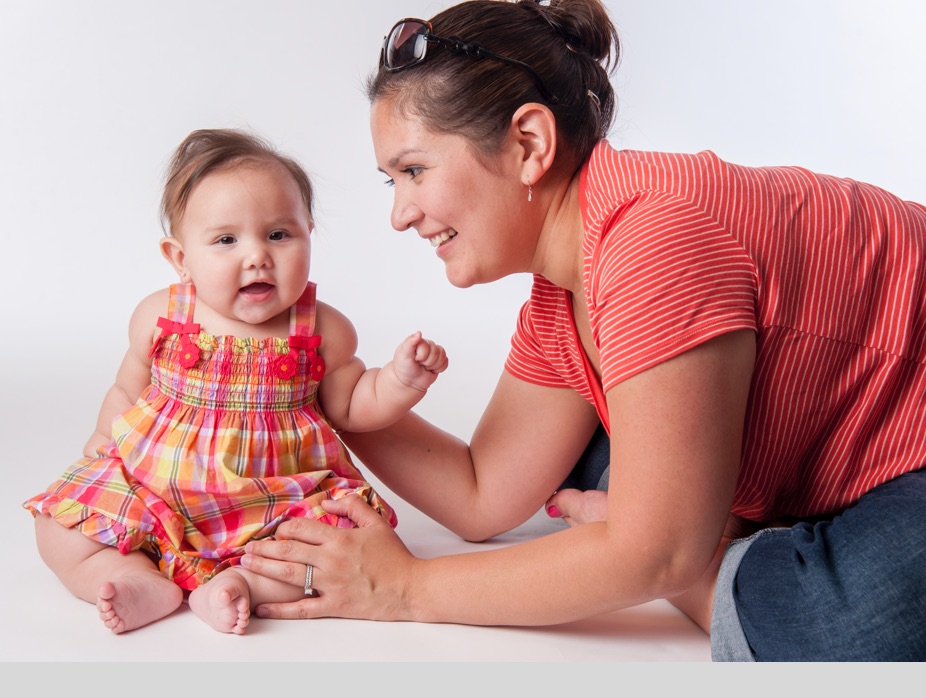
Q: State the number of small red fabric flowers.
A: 3